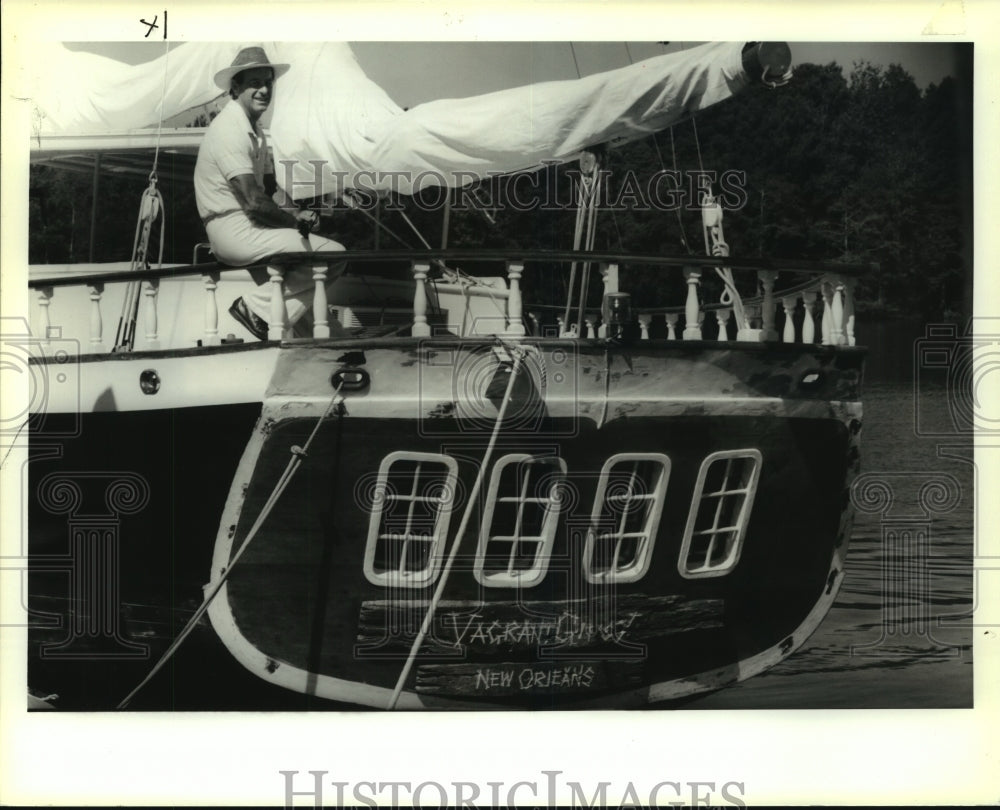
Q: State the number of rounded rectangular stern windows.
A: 4